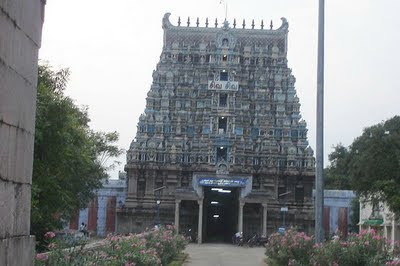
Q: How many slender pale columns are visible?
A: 4